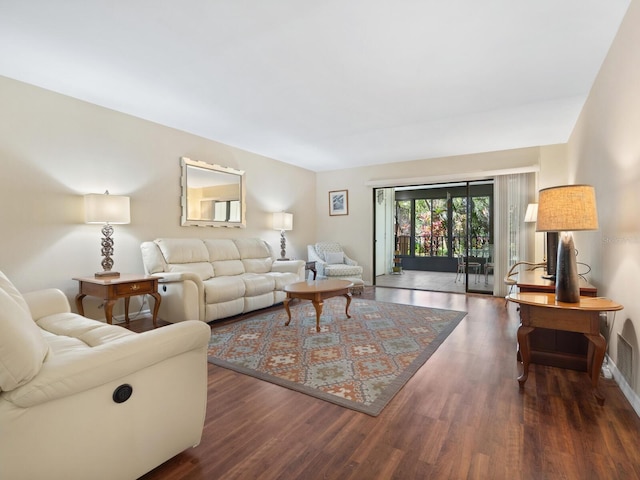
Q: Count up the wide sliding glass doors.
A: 1